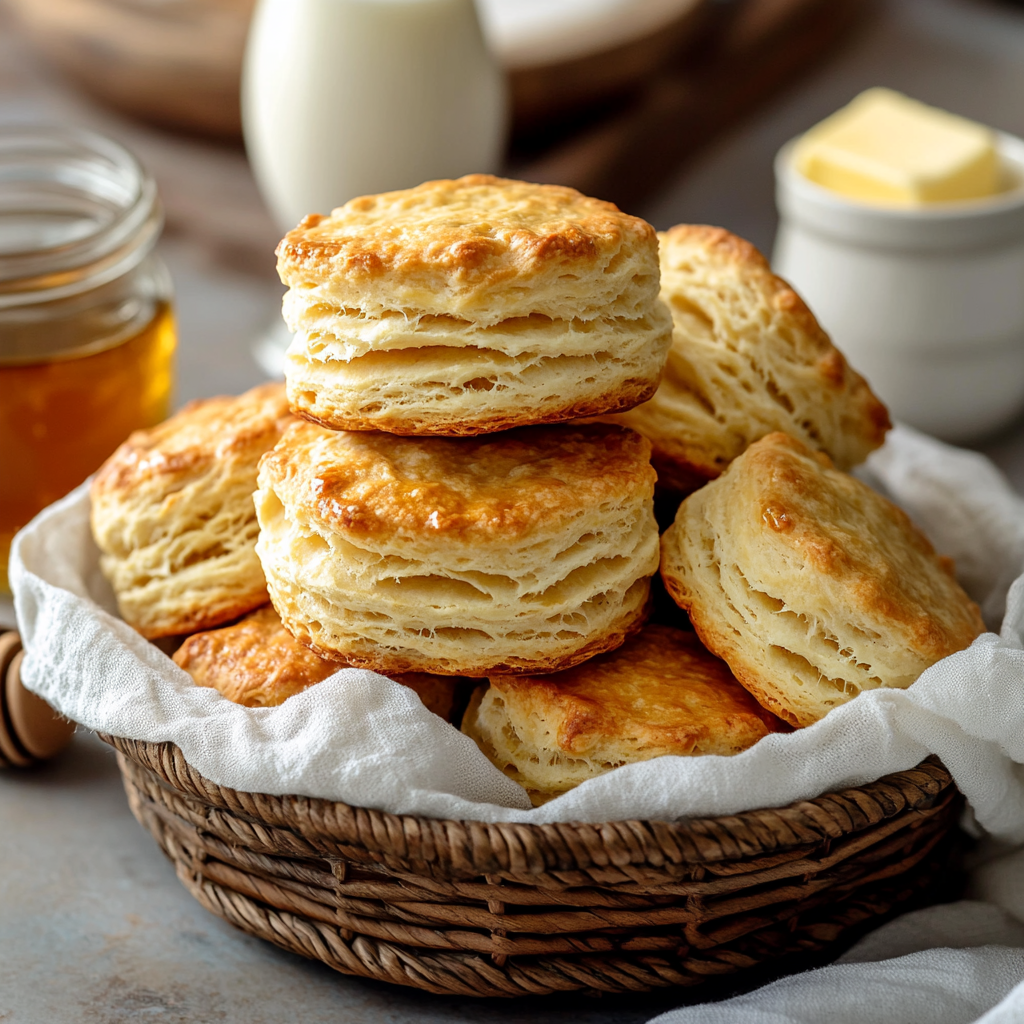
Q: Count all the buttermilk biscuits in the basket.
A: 7